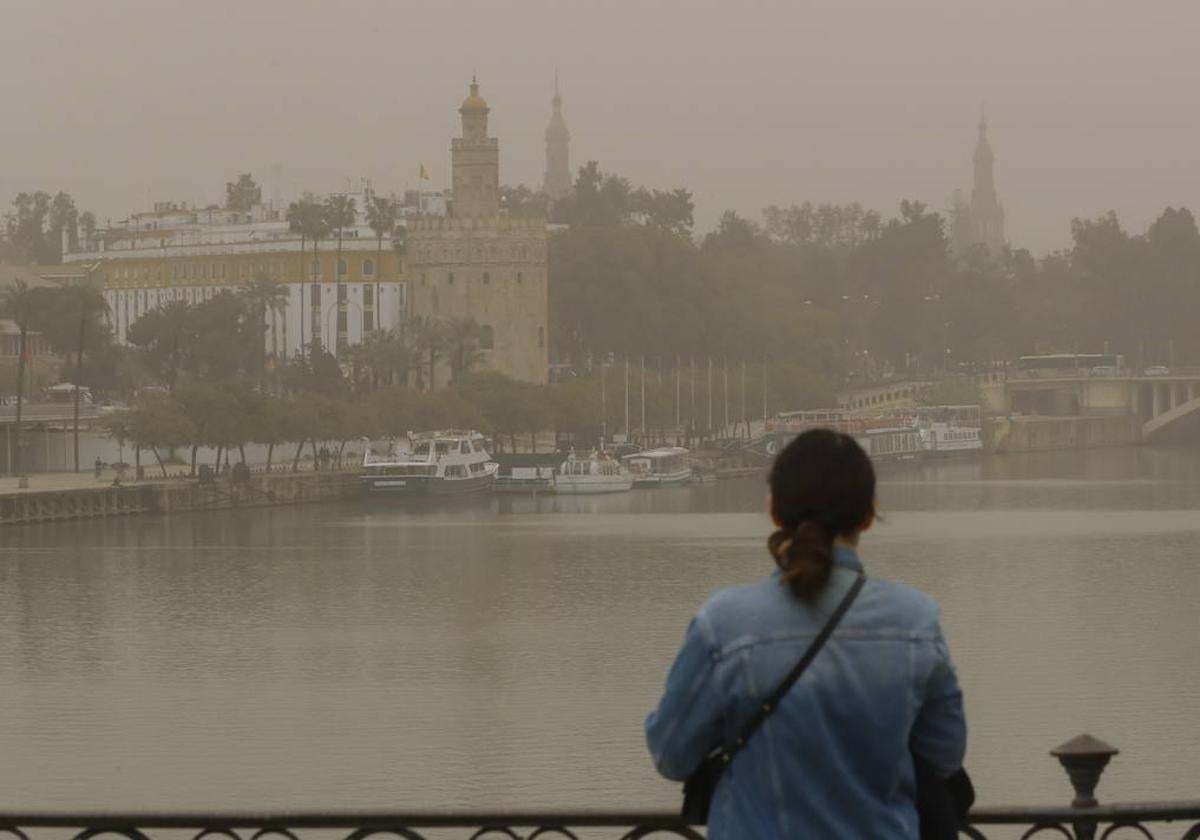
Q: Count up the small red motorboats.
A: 0